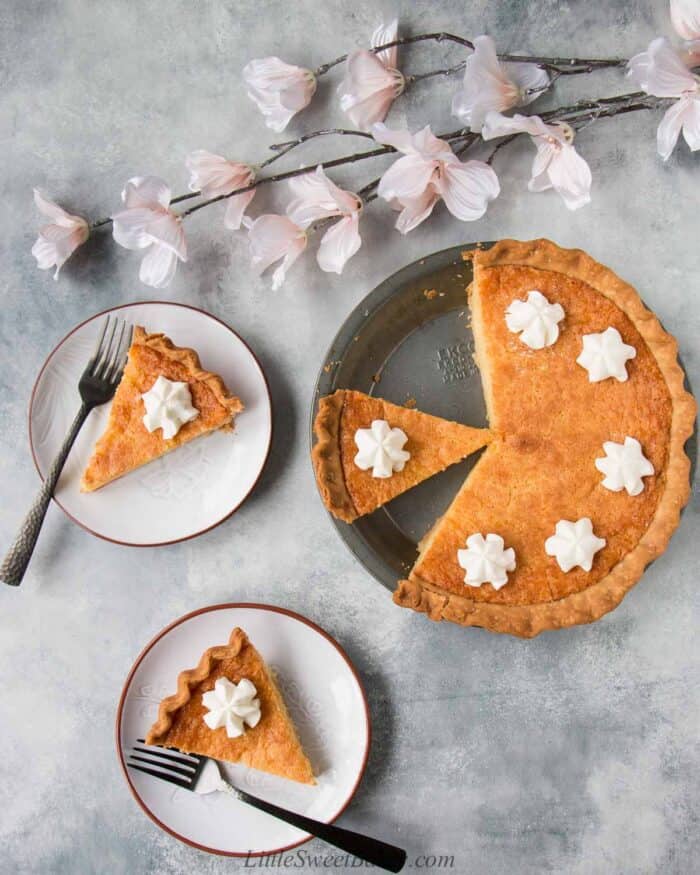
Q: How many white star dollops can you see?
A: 8